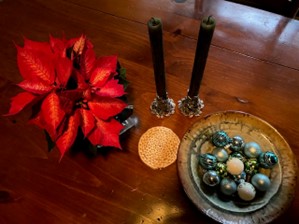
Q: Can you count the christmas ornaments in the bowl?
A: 15